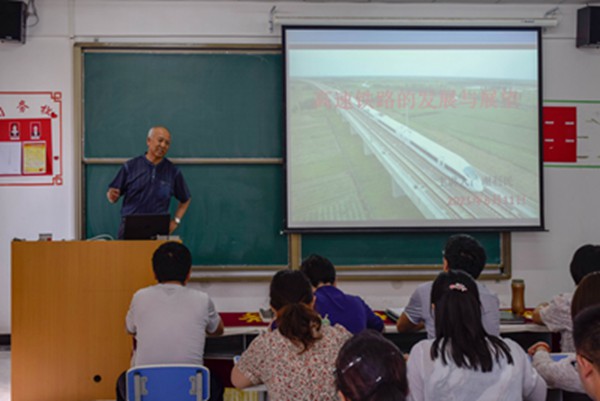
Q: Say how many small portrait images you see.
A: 2